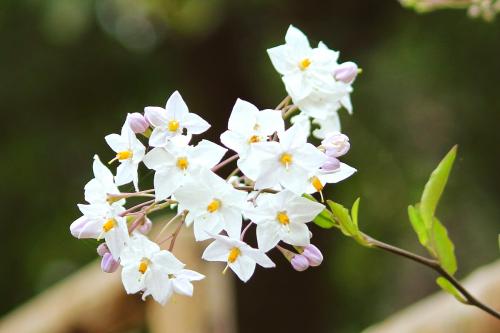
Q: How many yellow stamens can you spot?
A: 12